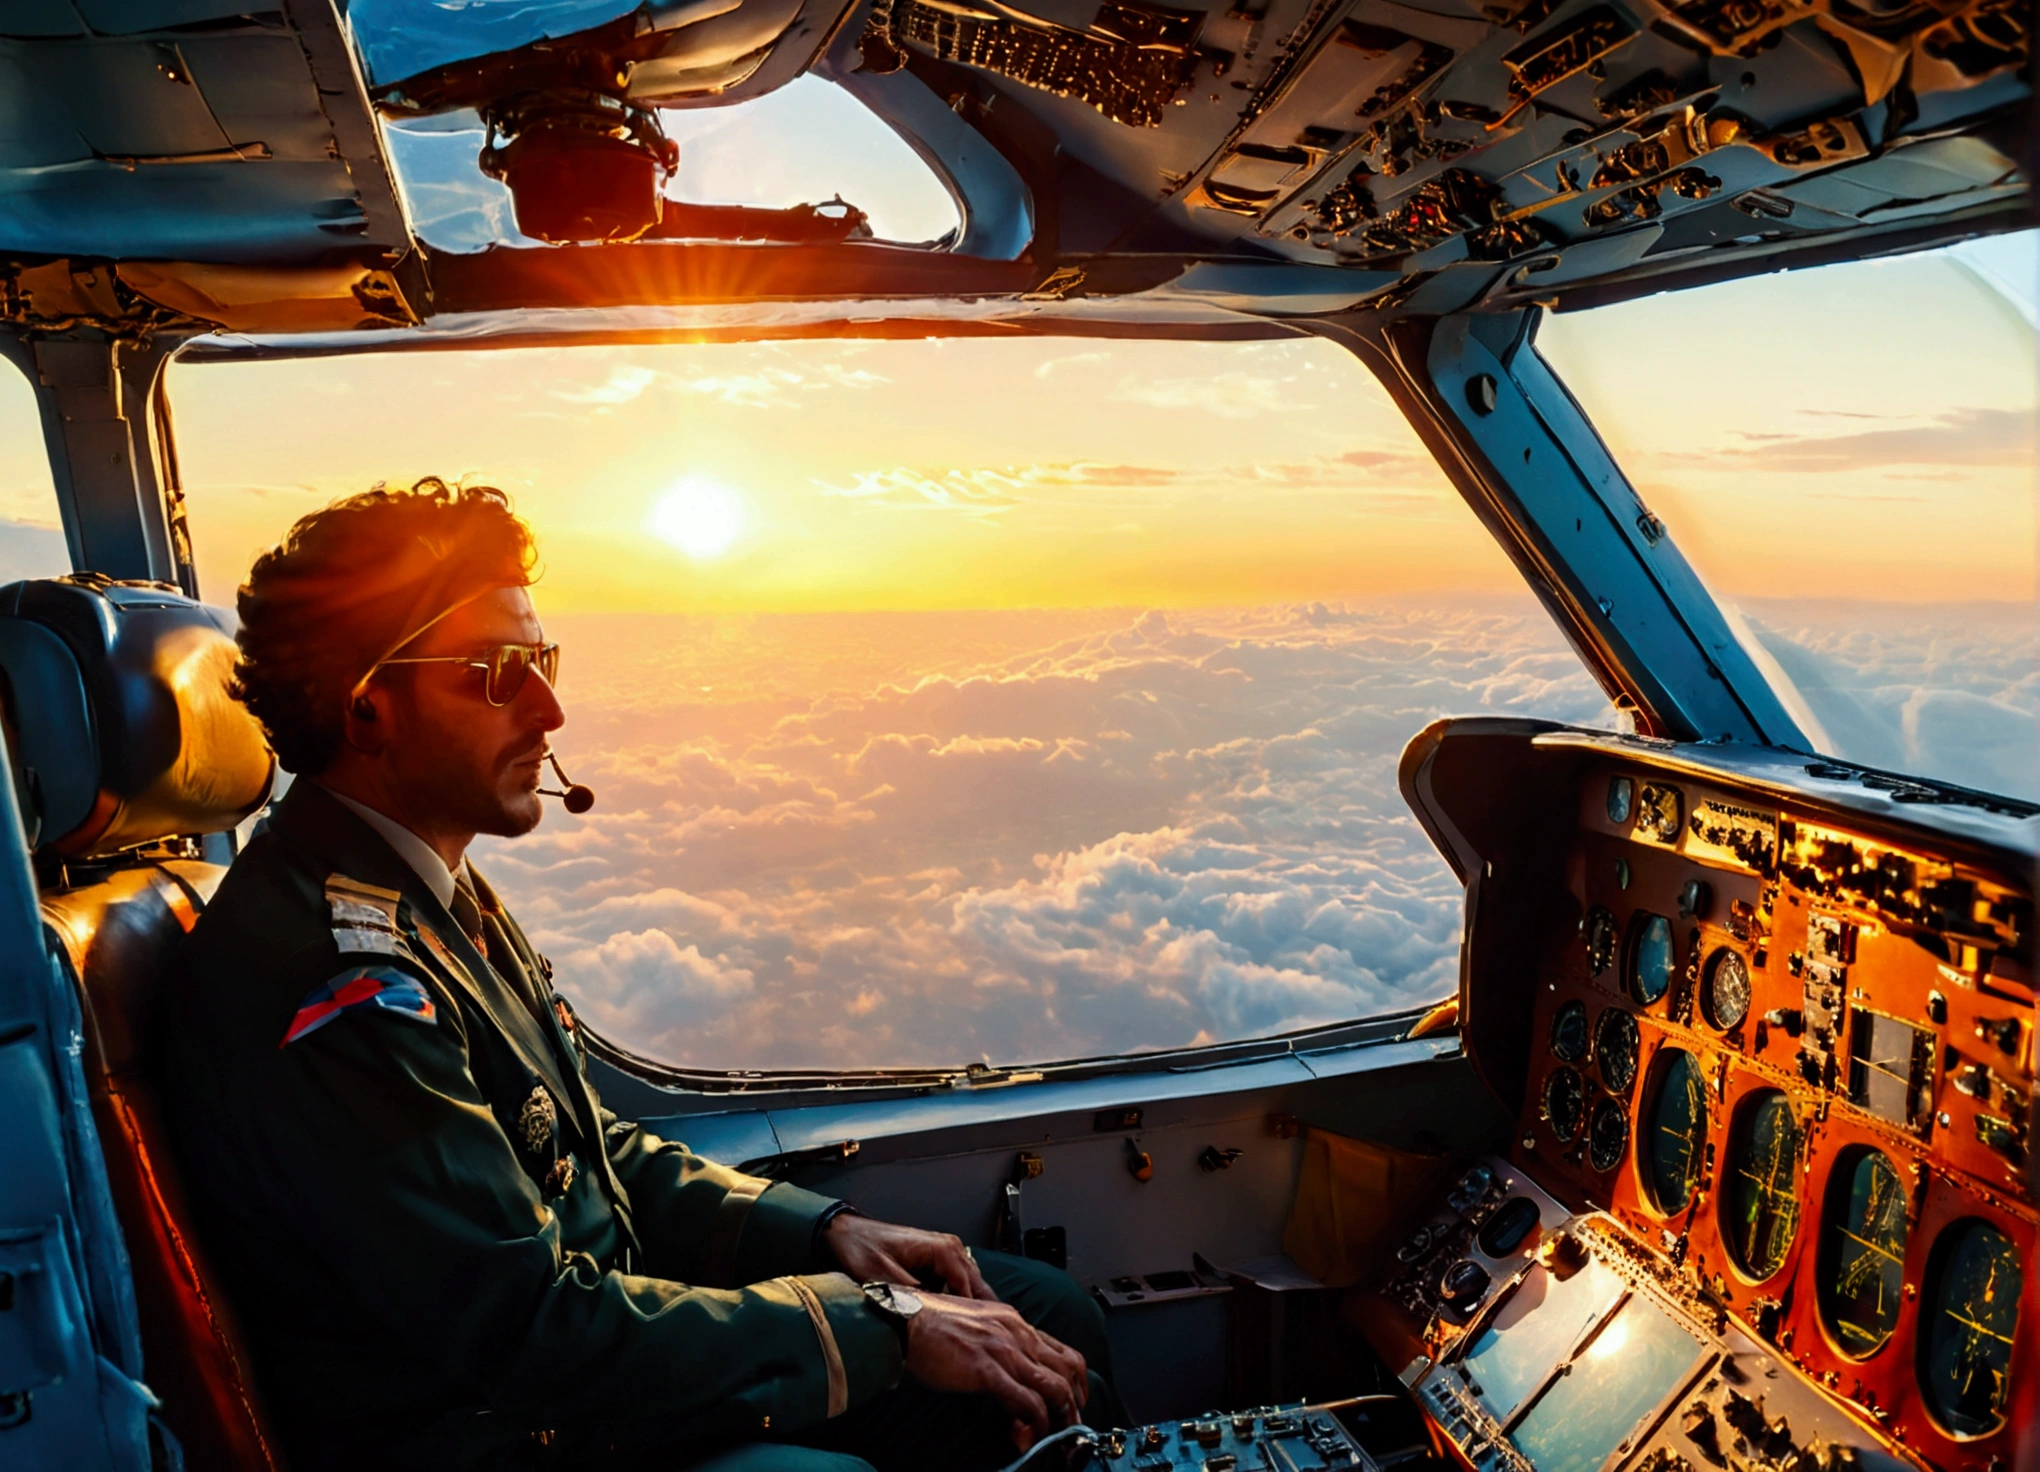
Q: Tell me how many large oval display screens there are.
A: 4